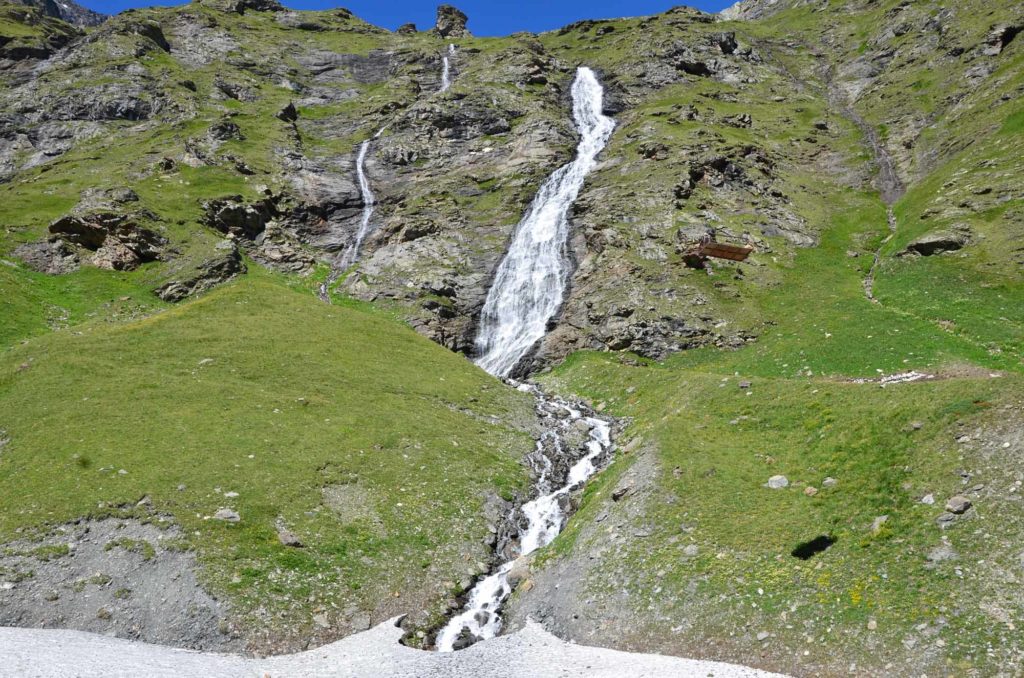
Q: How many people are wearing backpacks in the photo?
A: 0